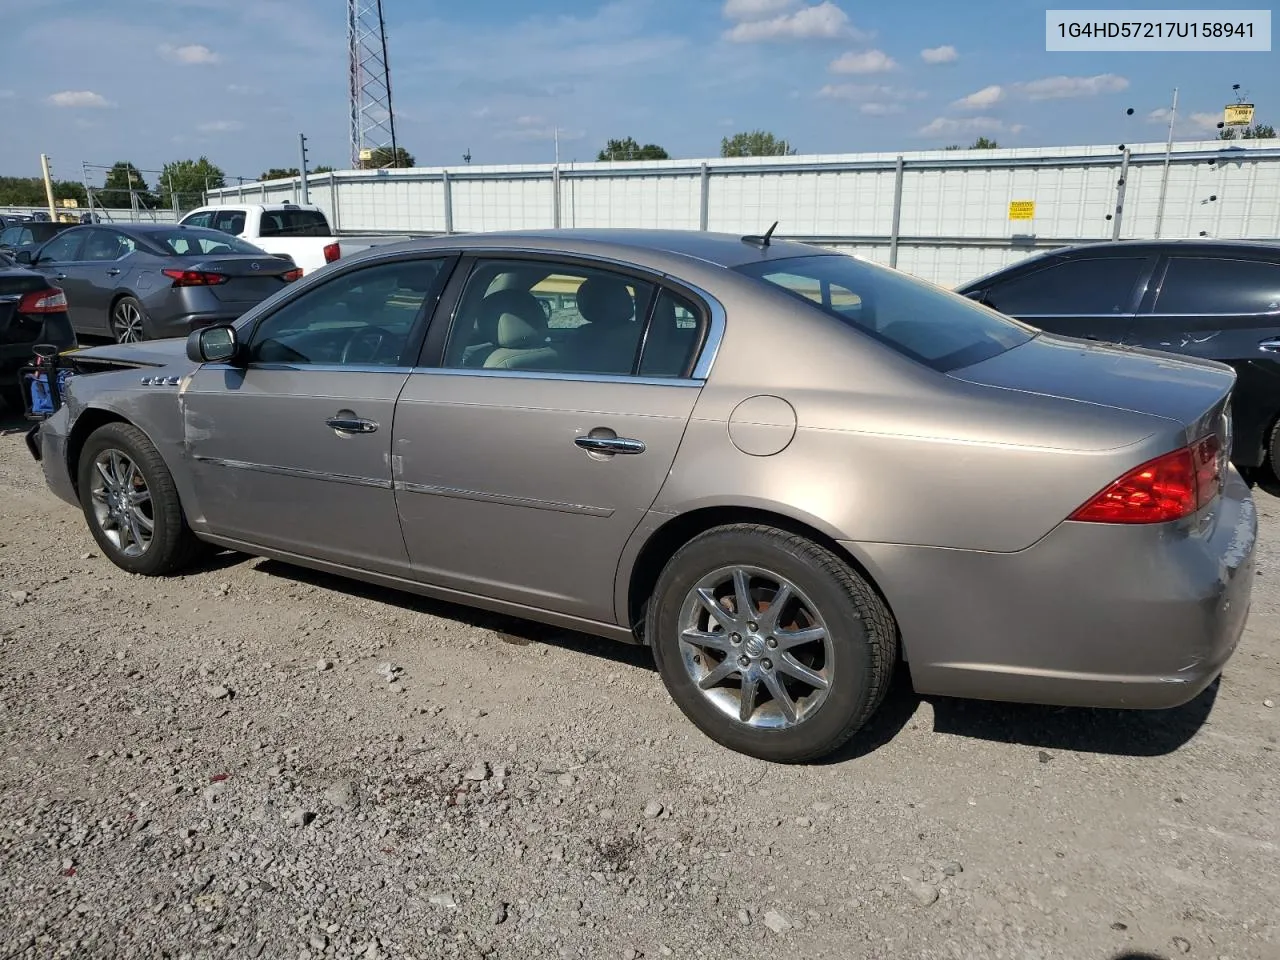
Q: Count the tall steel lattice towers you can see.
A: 1